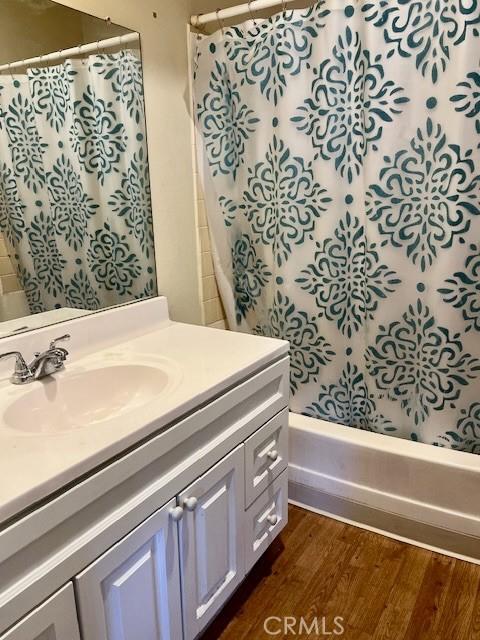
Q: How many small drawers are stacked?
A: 2